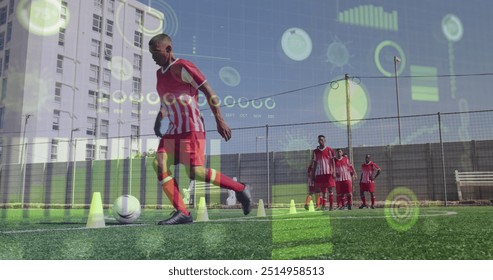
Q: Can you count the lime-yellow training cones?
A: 5